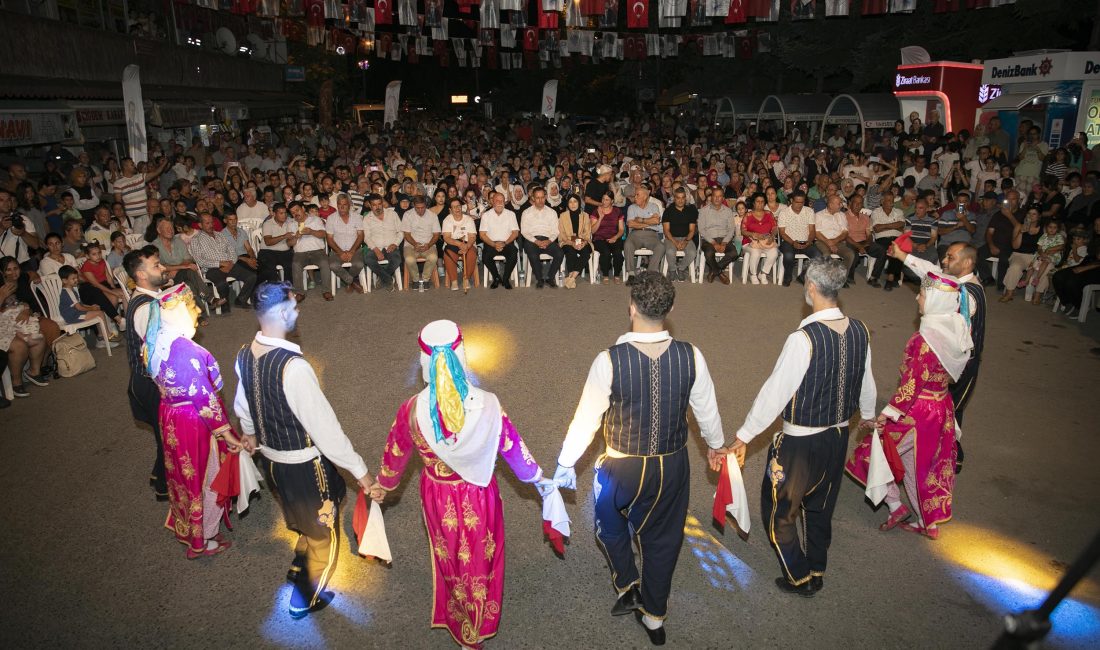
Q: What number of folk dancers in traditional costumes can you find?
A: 8